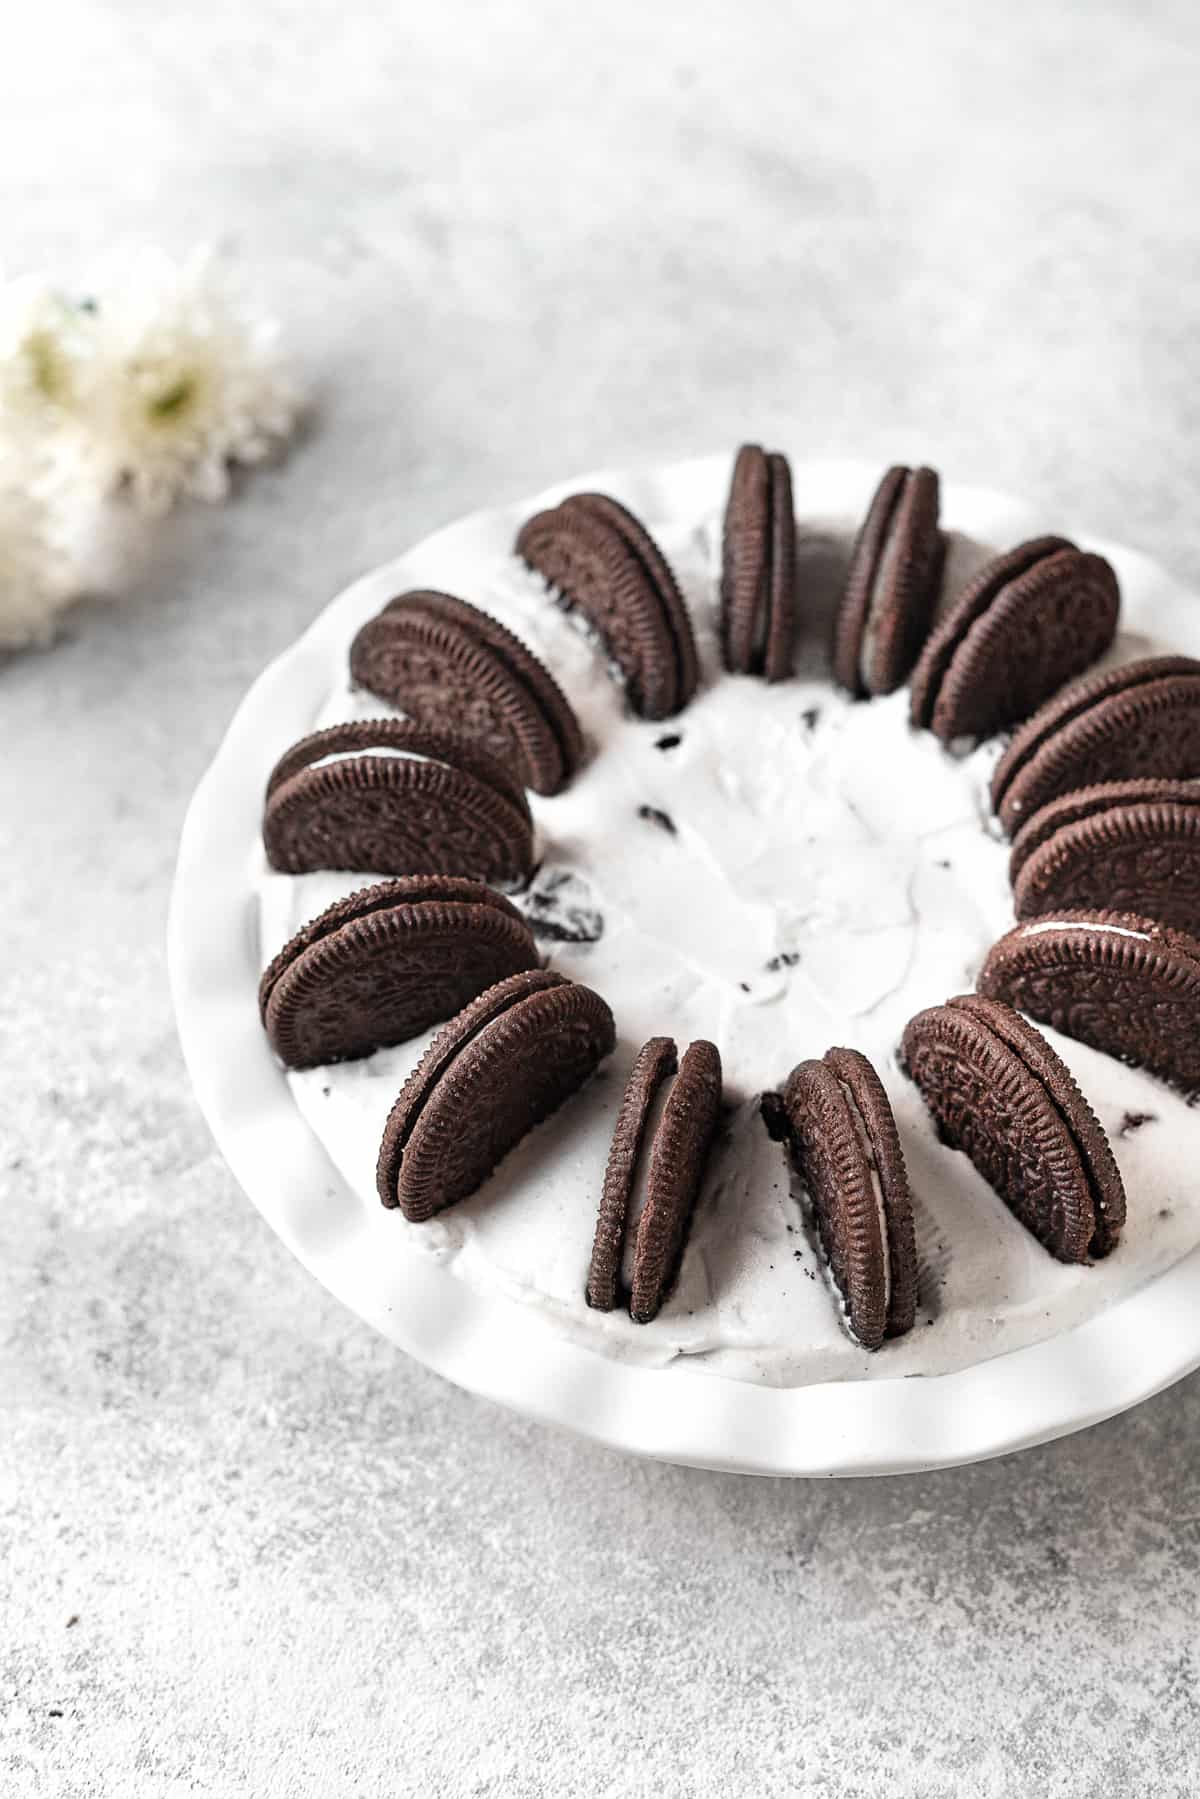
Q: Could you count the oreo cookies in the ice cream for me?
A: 14